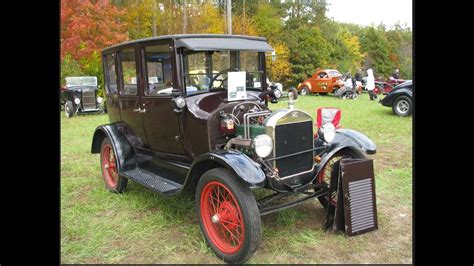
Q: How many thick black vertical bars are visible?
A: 2